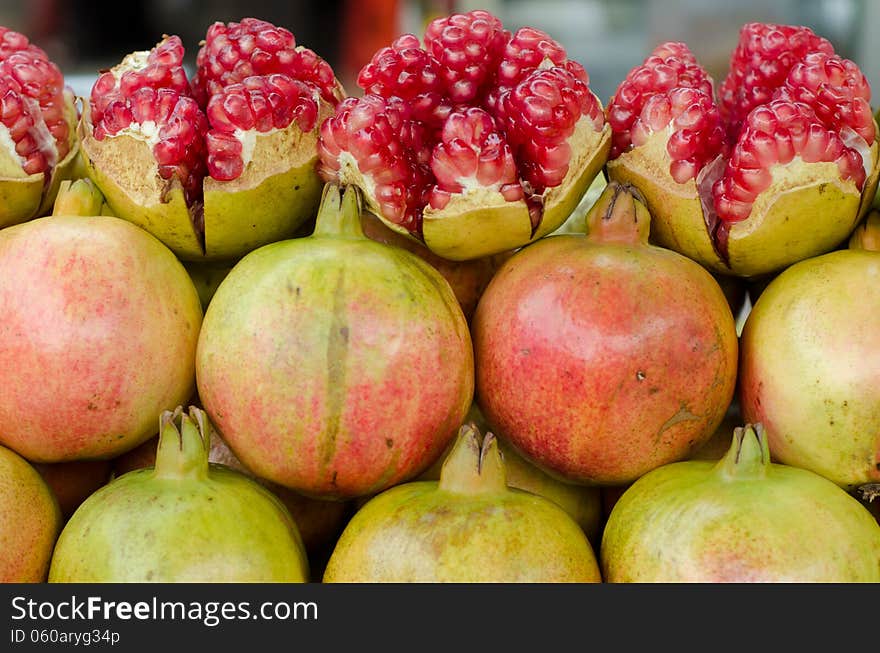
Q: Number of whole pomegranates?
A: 8